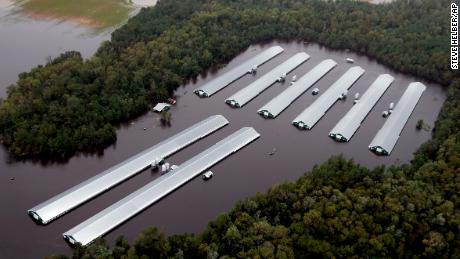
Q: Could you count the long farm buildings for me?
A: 8